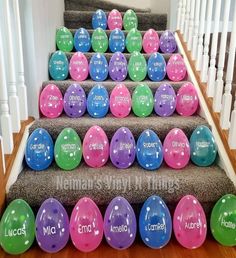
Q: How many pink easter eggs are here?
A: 11